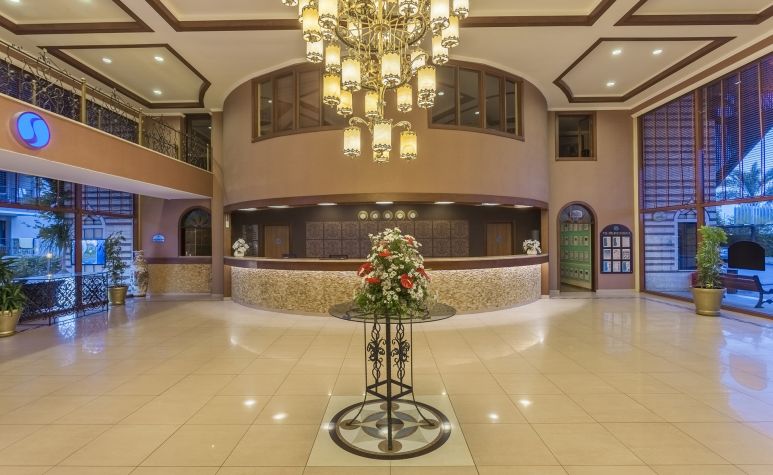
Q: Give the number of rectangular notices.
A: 9